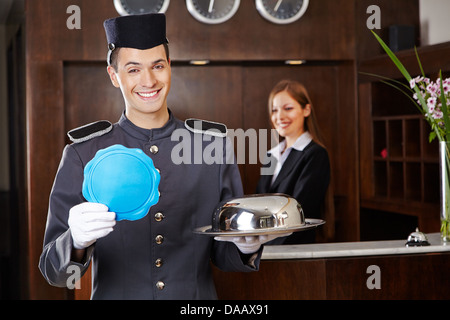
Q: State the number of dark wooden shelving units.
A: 1